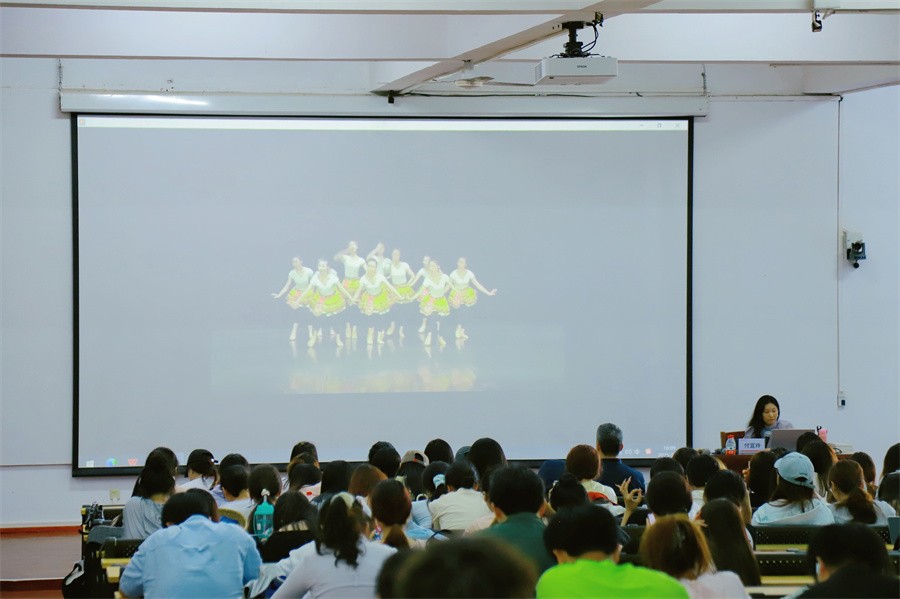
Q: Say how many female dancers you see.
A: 9